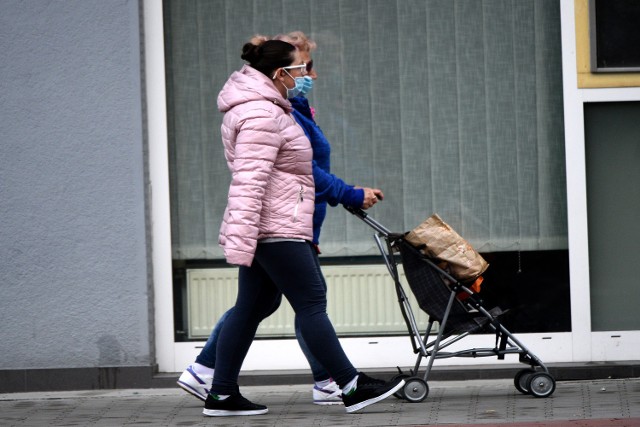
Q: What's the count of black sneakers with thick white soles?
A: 2